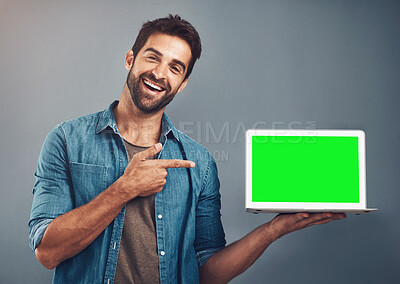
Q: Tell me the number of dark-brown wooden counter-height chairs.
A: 0